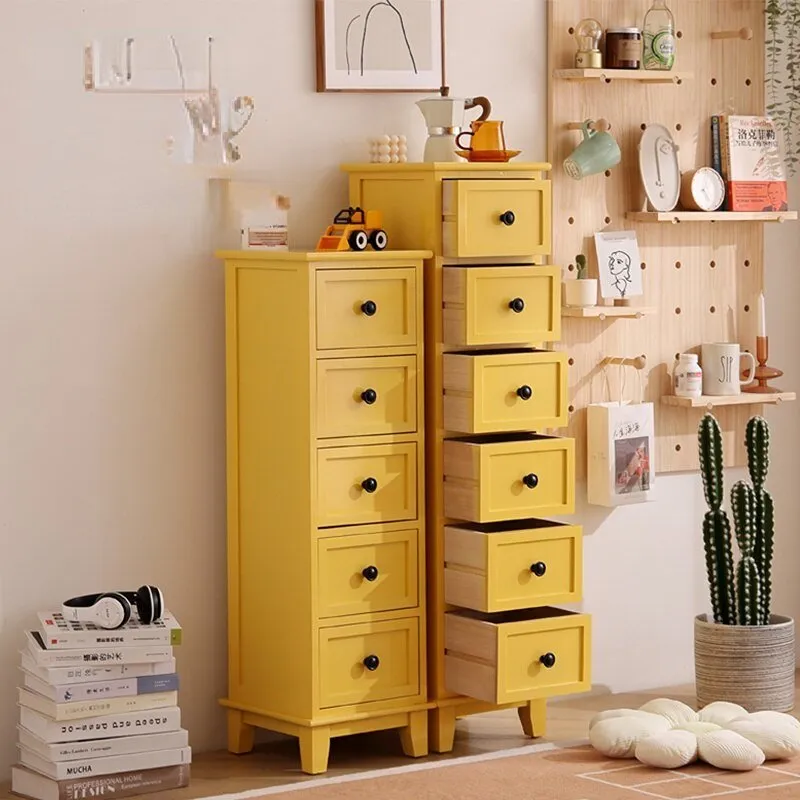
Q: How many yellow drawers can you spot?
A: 11